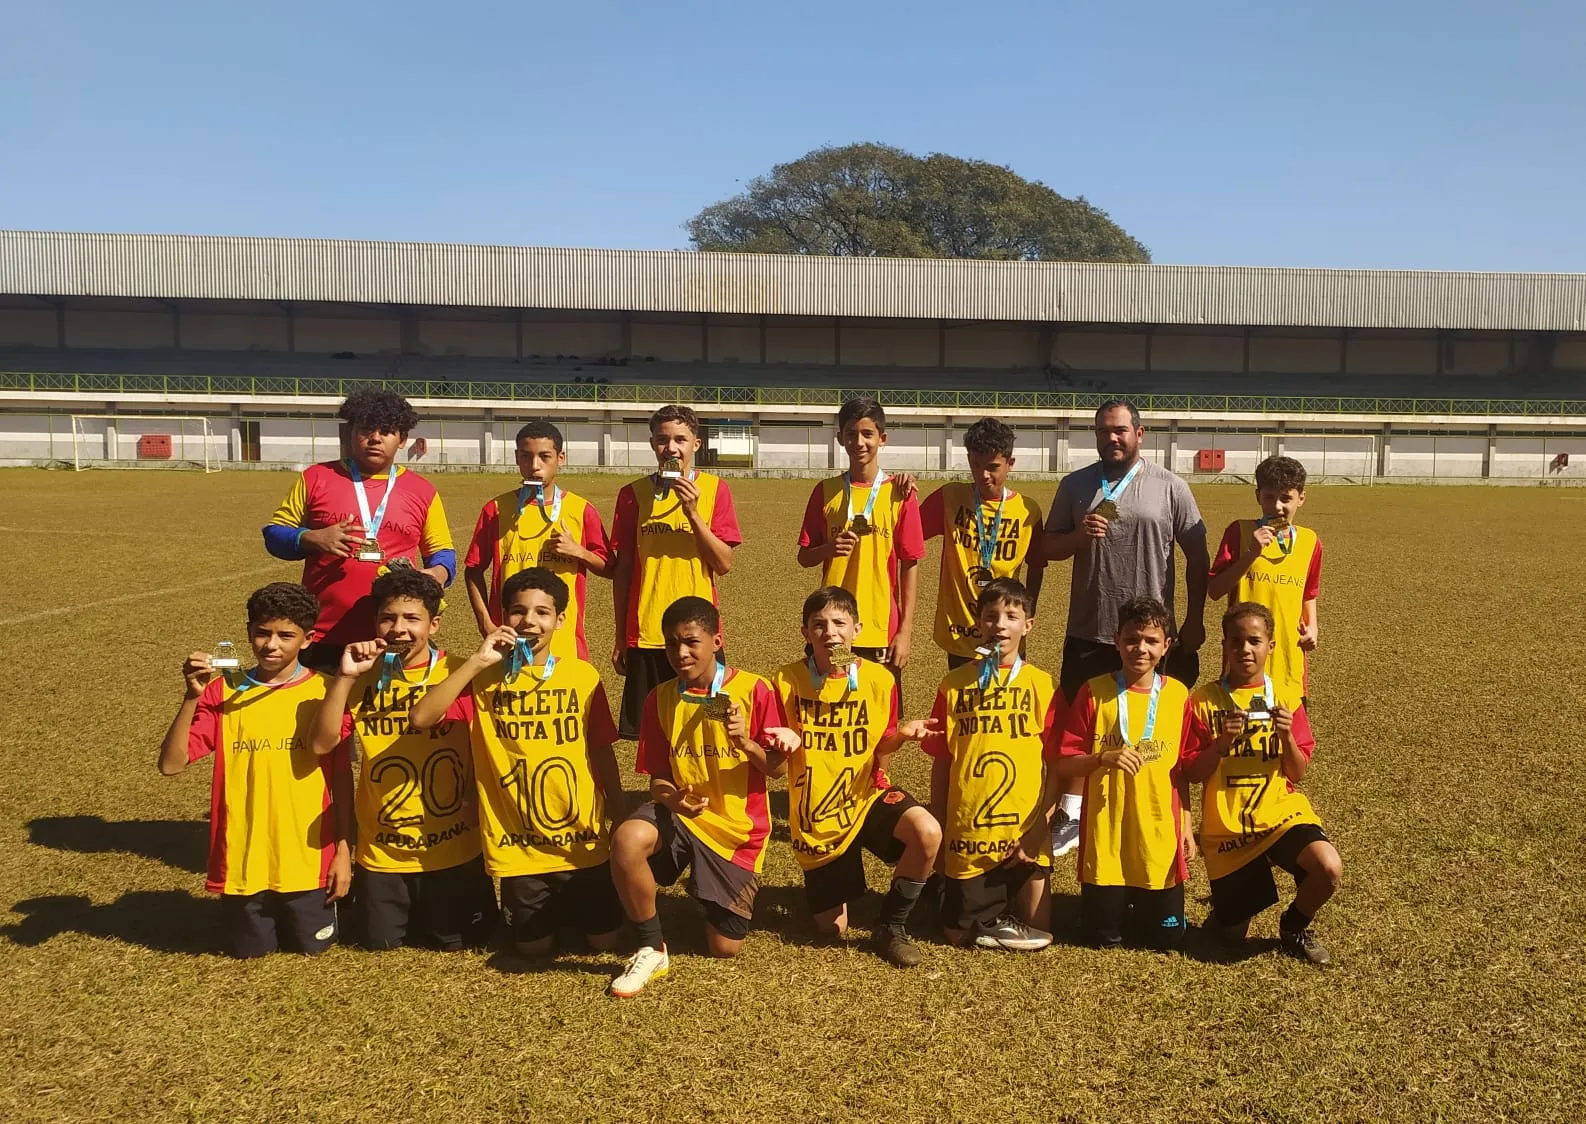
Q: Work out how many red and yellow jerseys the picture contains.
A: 14